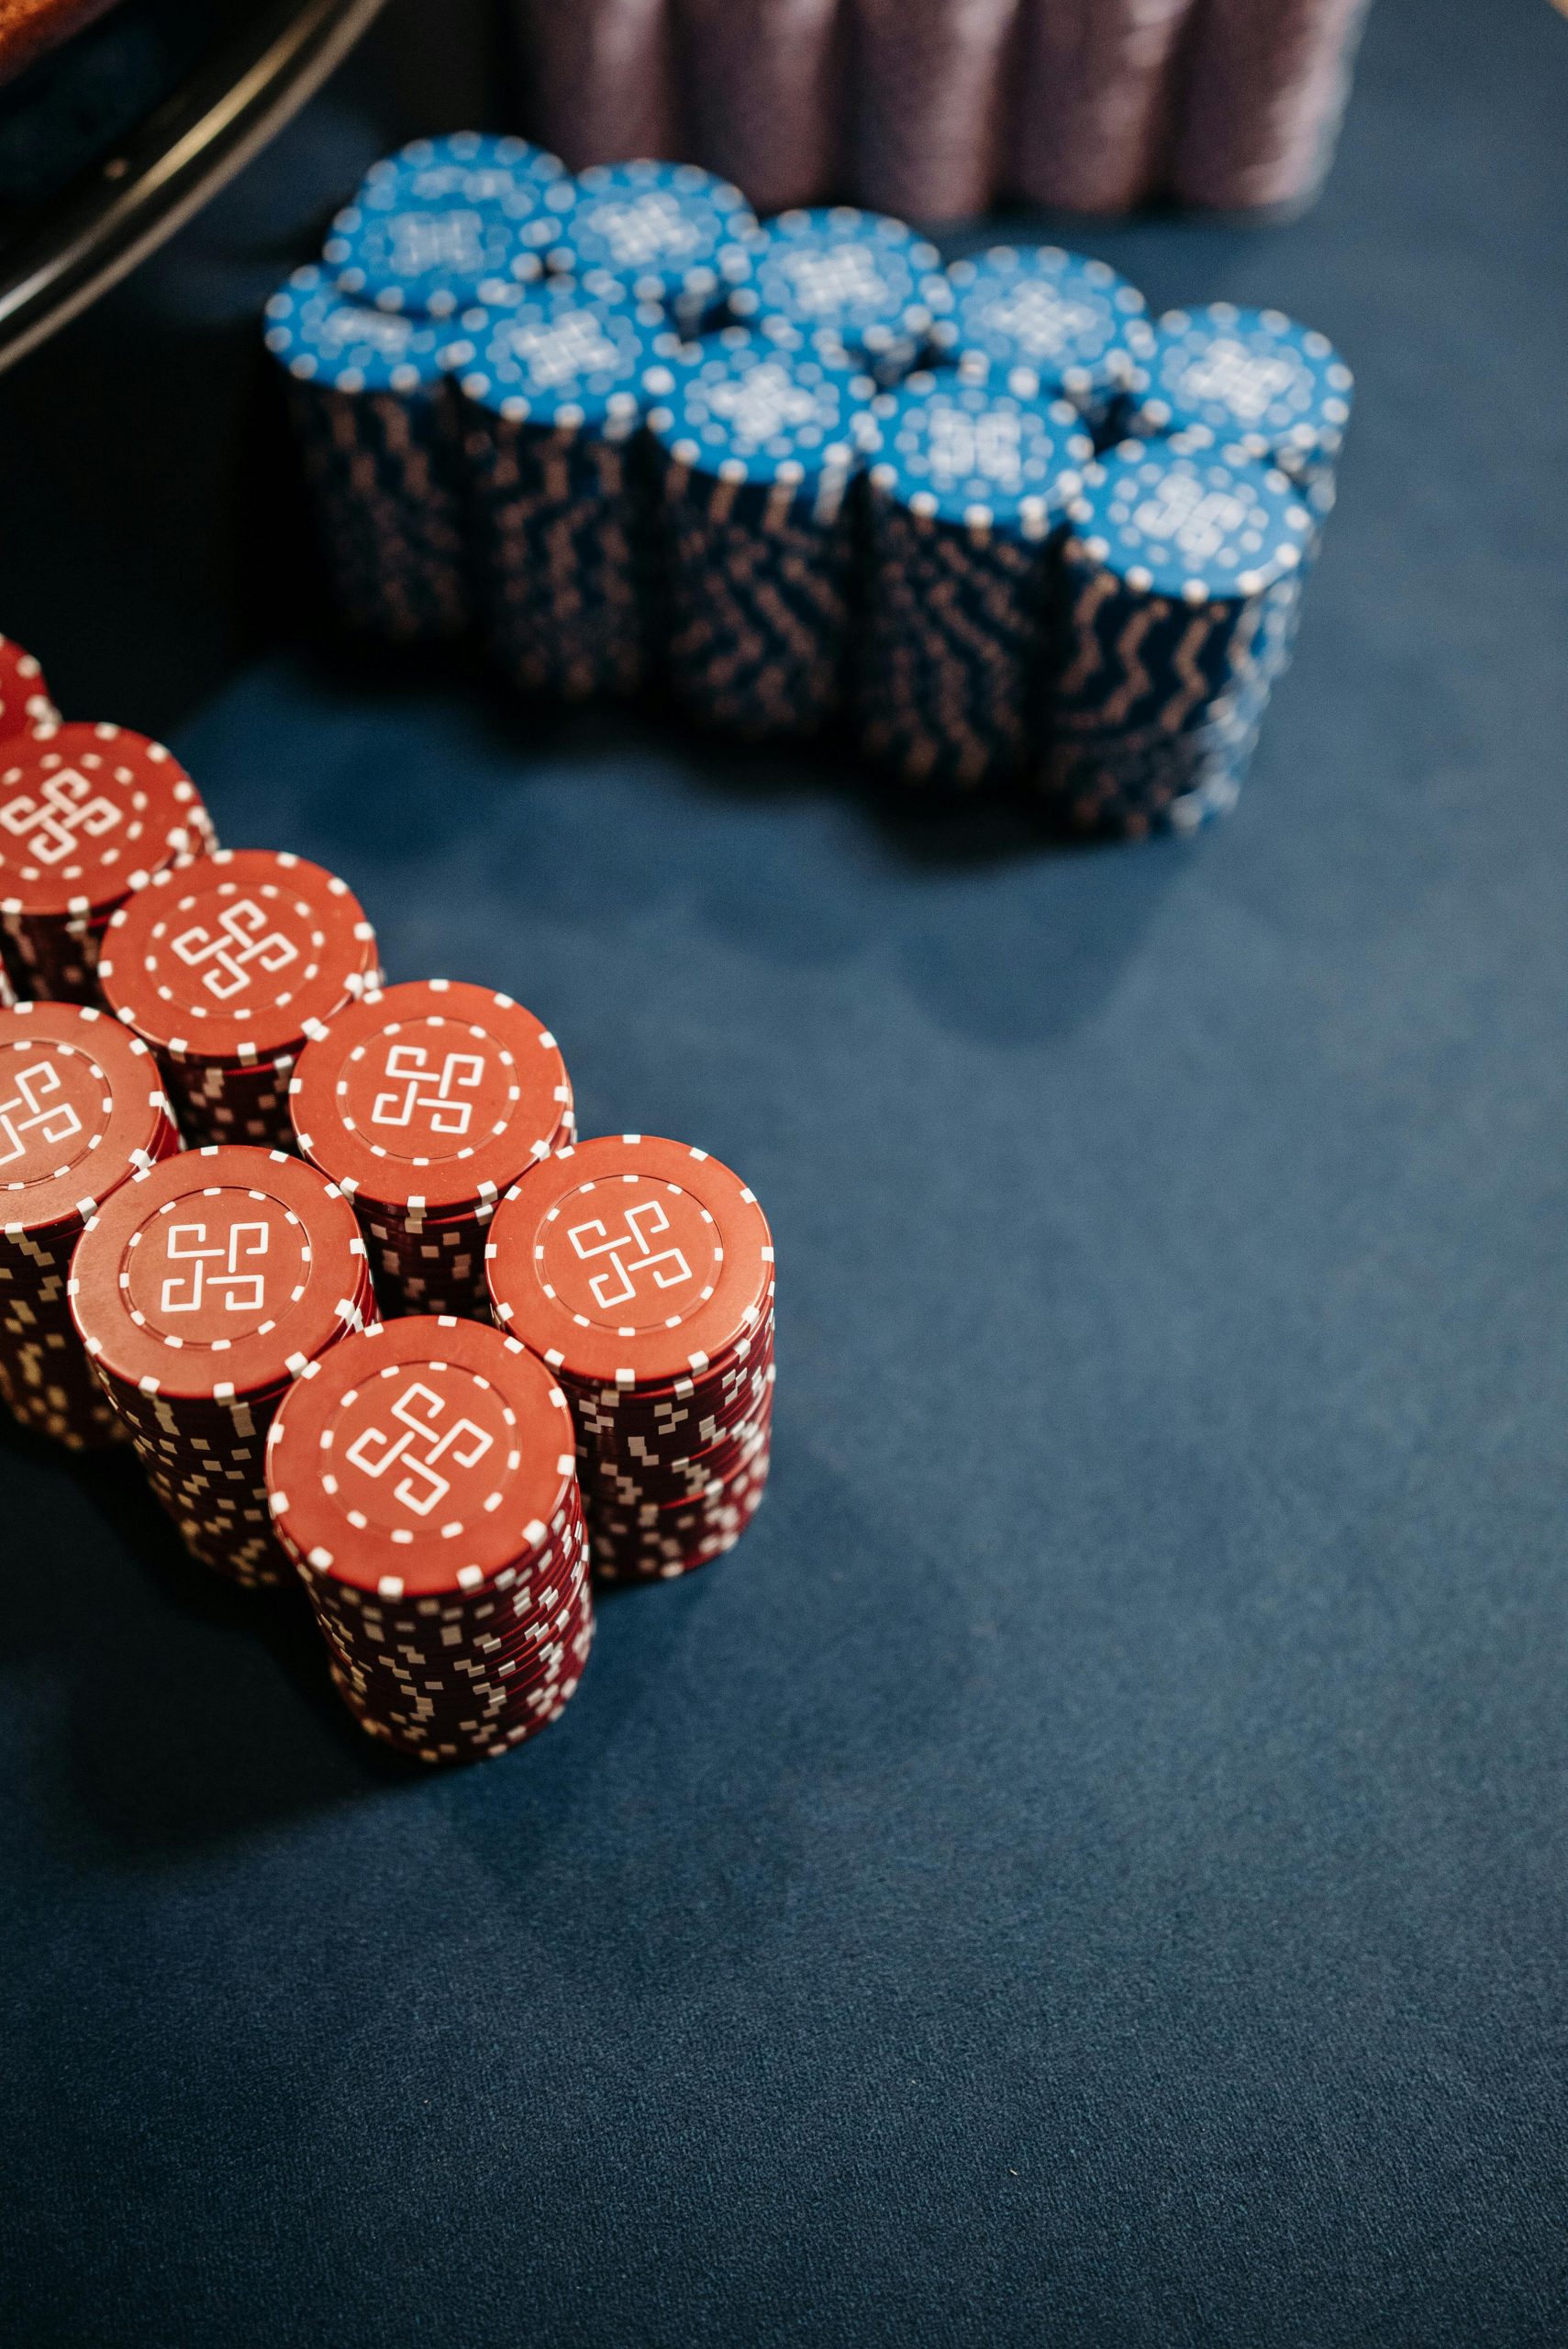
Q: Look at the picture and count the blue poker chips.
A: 11